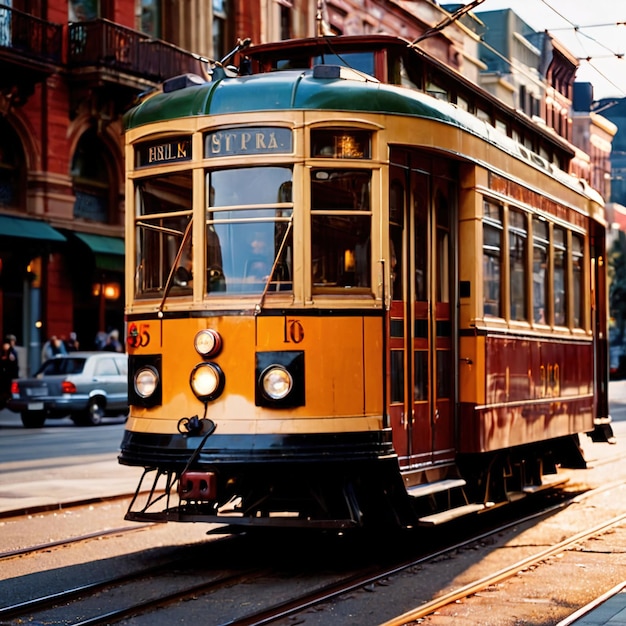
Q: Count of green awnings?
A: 2